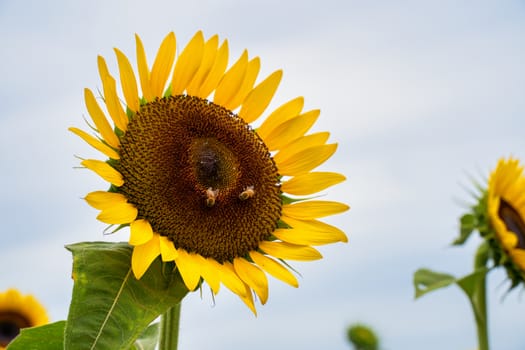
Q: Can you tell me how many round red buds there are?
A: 0